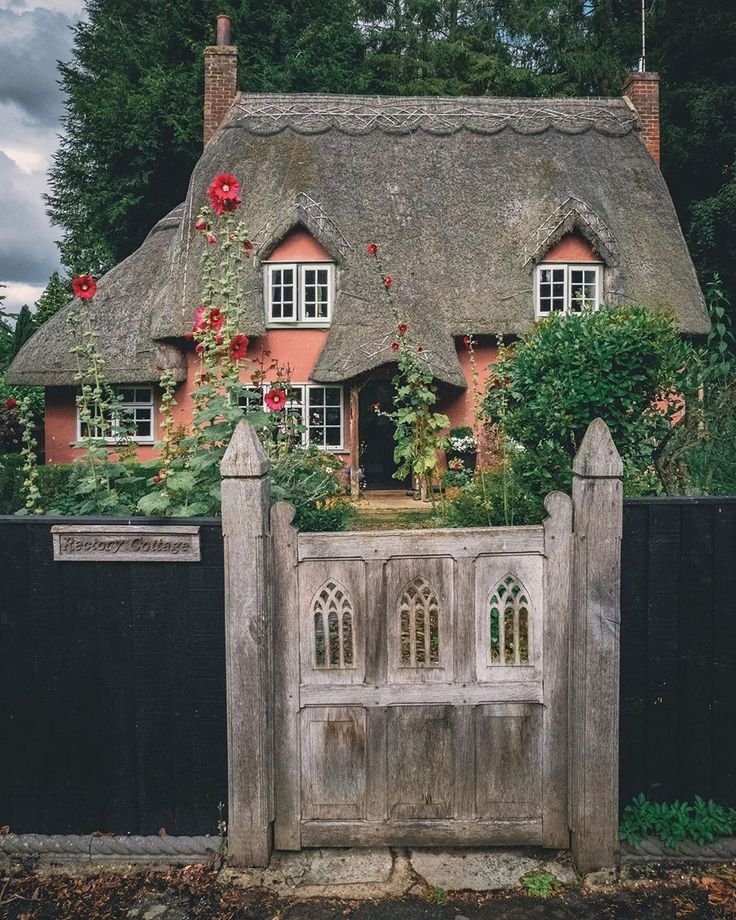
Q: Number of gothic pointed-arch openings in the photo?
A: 3